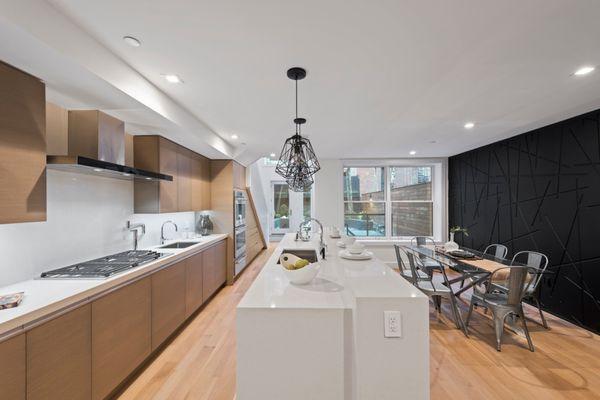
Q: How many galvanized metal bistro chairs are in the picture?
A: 6